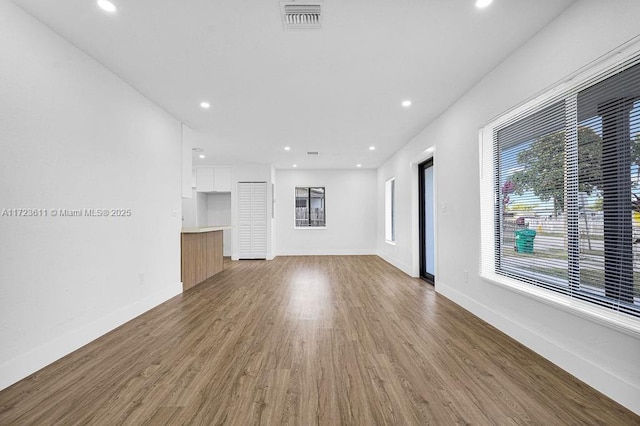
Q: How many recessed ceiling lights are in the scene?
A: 9